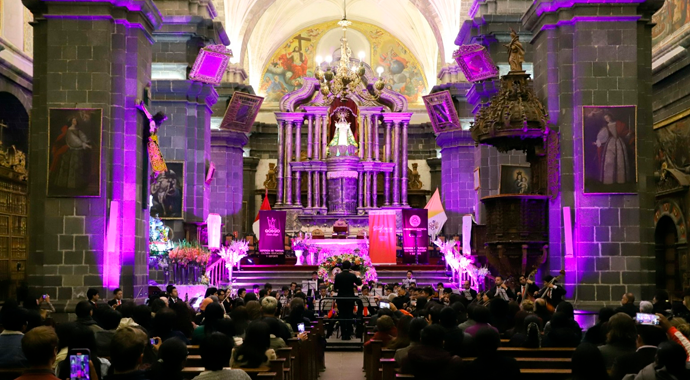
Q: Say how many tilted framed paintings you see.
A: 4